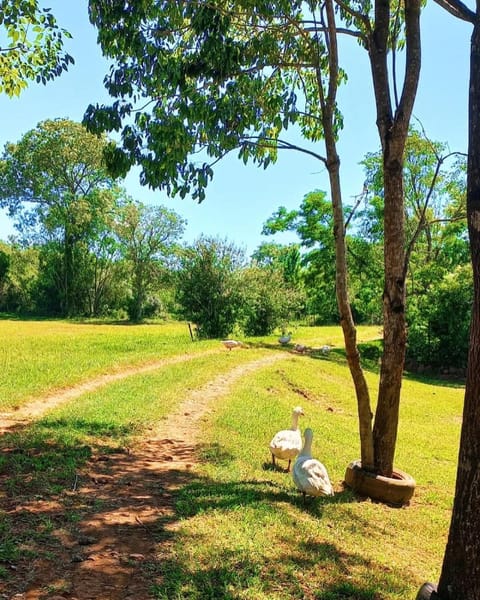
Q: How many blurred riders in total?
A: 0